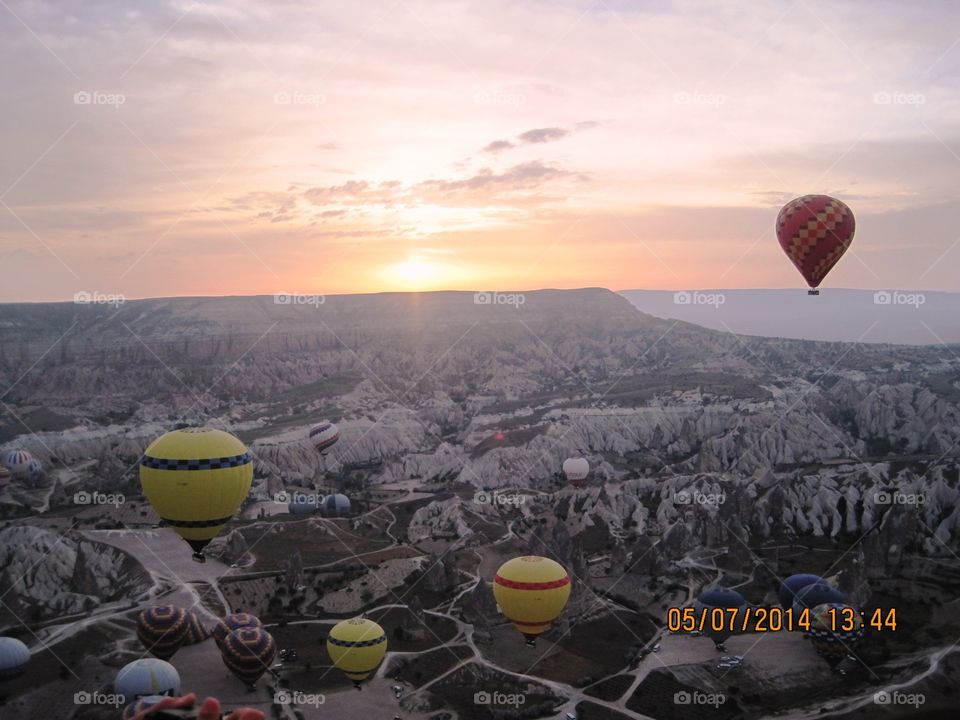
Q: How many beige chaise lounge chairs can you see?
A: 0